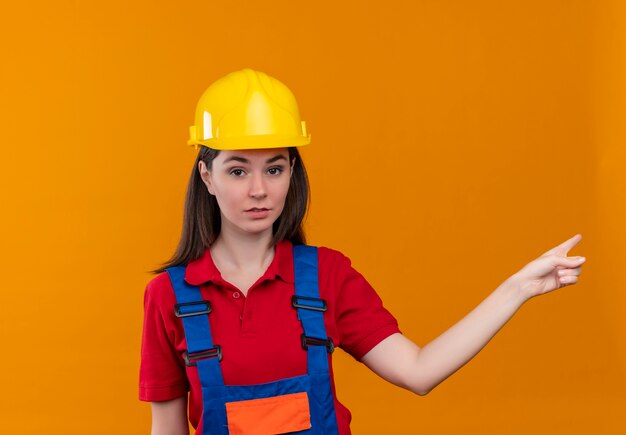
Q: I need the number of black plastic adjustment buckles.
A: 4